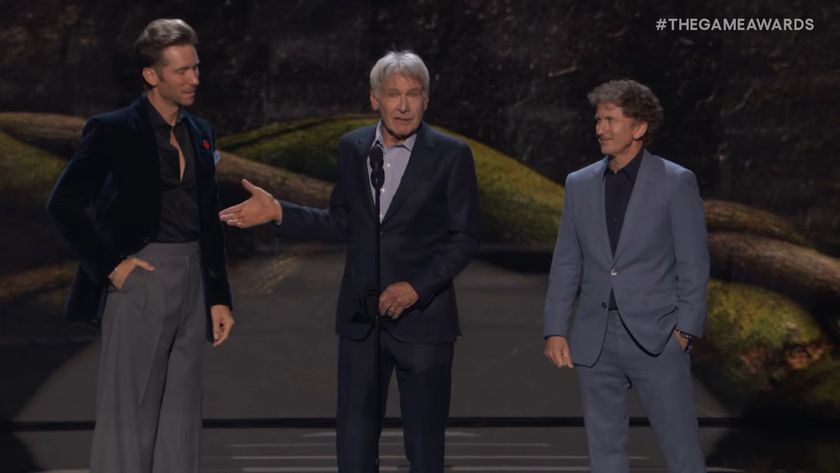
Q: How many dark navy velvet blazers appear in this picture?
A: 1